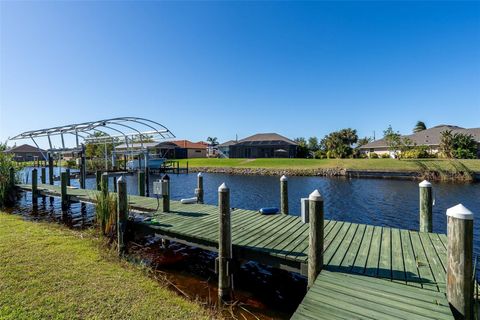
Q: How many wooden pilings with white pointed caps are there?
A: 7